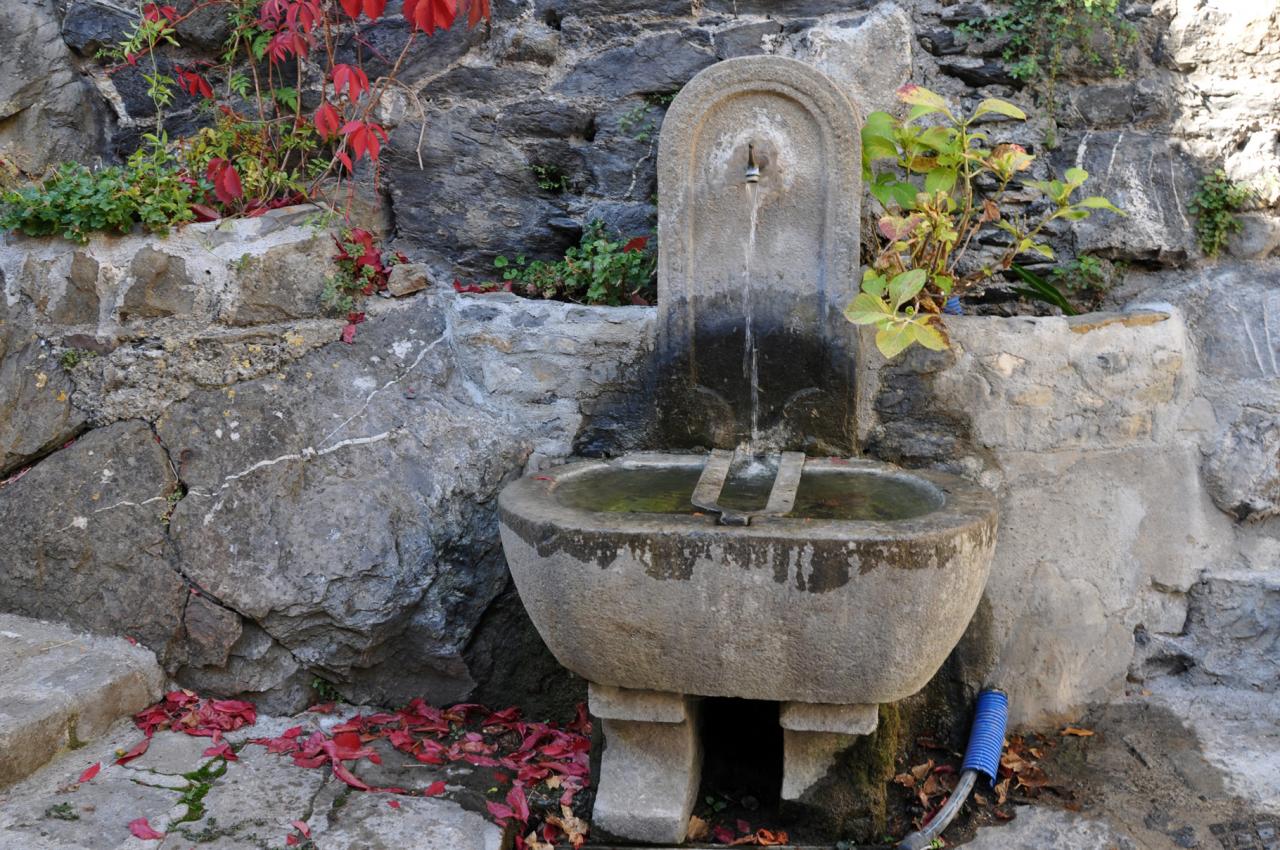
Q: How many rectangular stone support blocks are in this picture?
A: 2